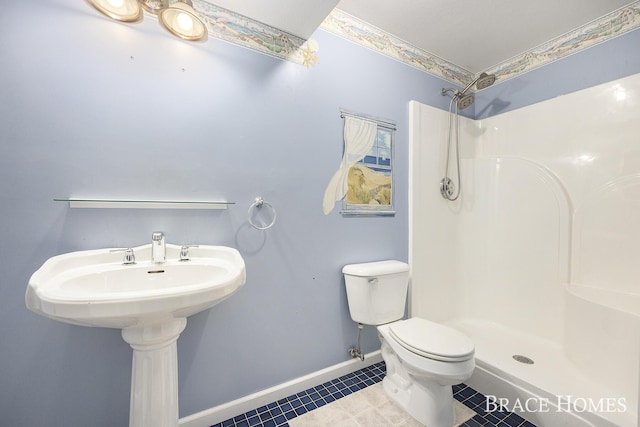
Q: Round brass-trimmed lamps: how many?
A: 2